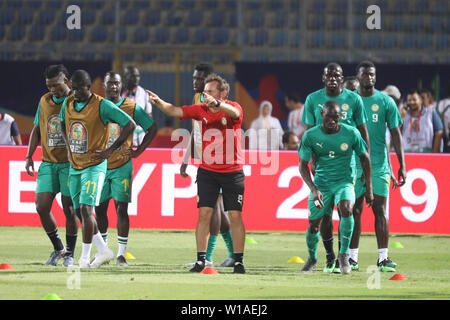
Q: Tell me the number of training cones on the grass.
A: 8